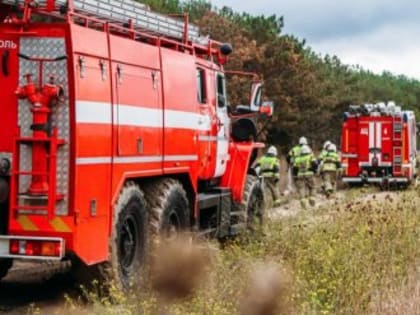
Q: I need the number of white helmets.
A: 5